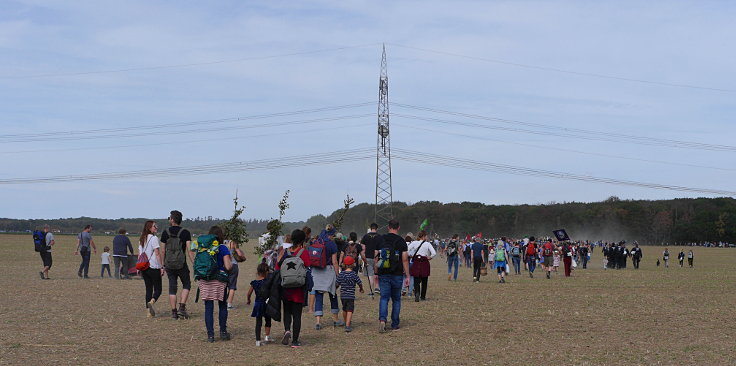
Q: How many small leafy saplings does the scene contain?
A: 3